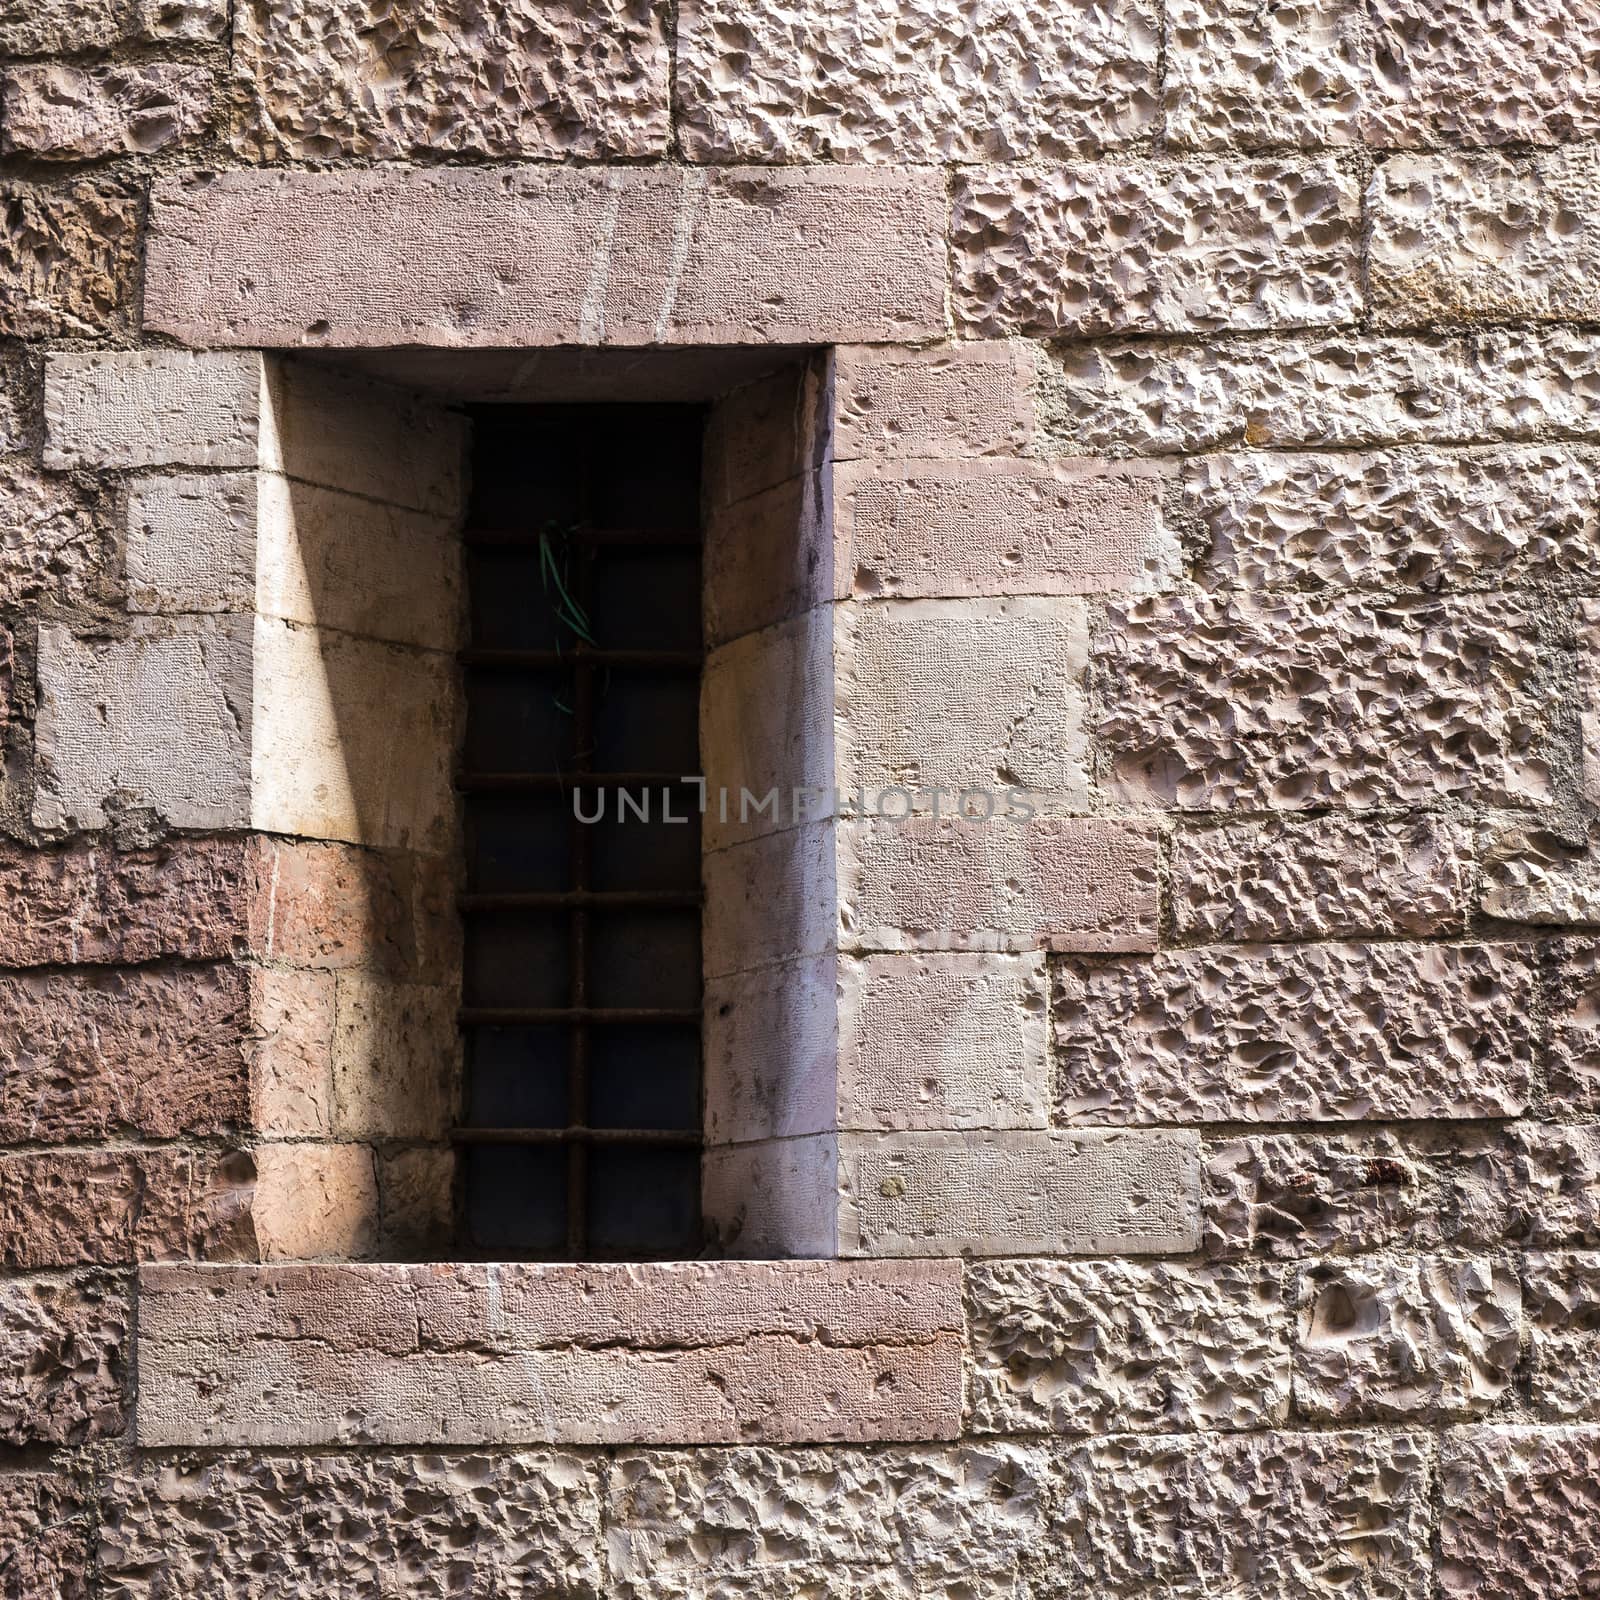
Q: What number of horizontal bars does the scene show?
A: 6